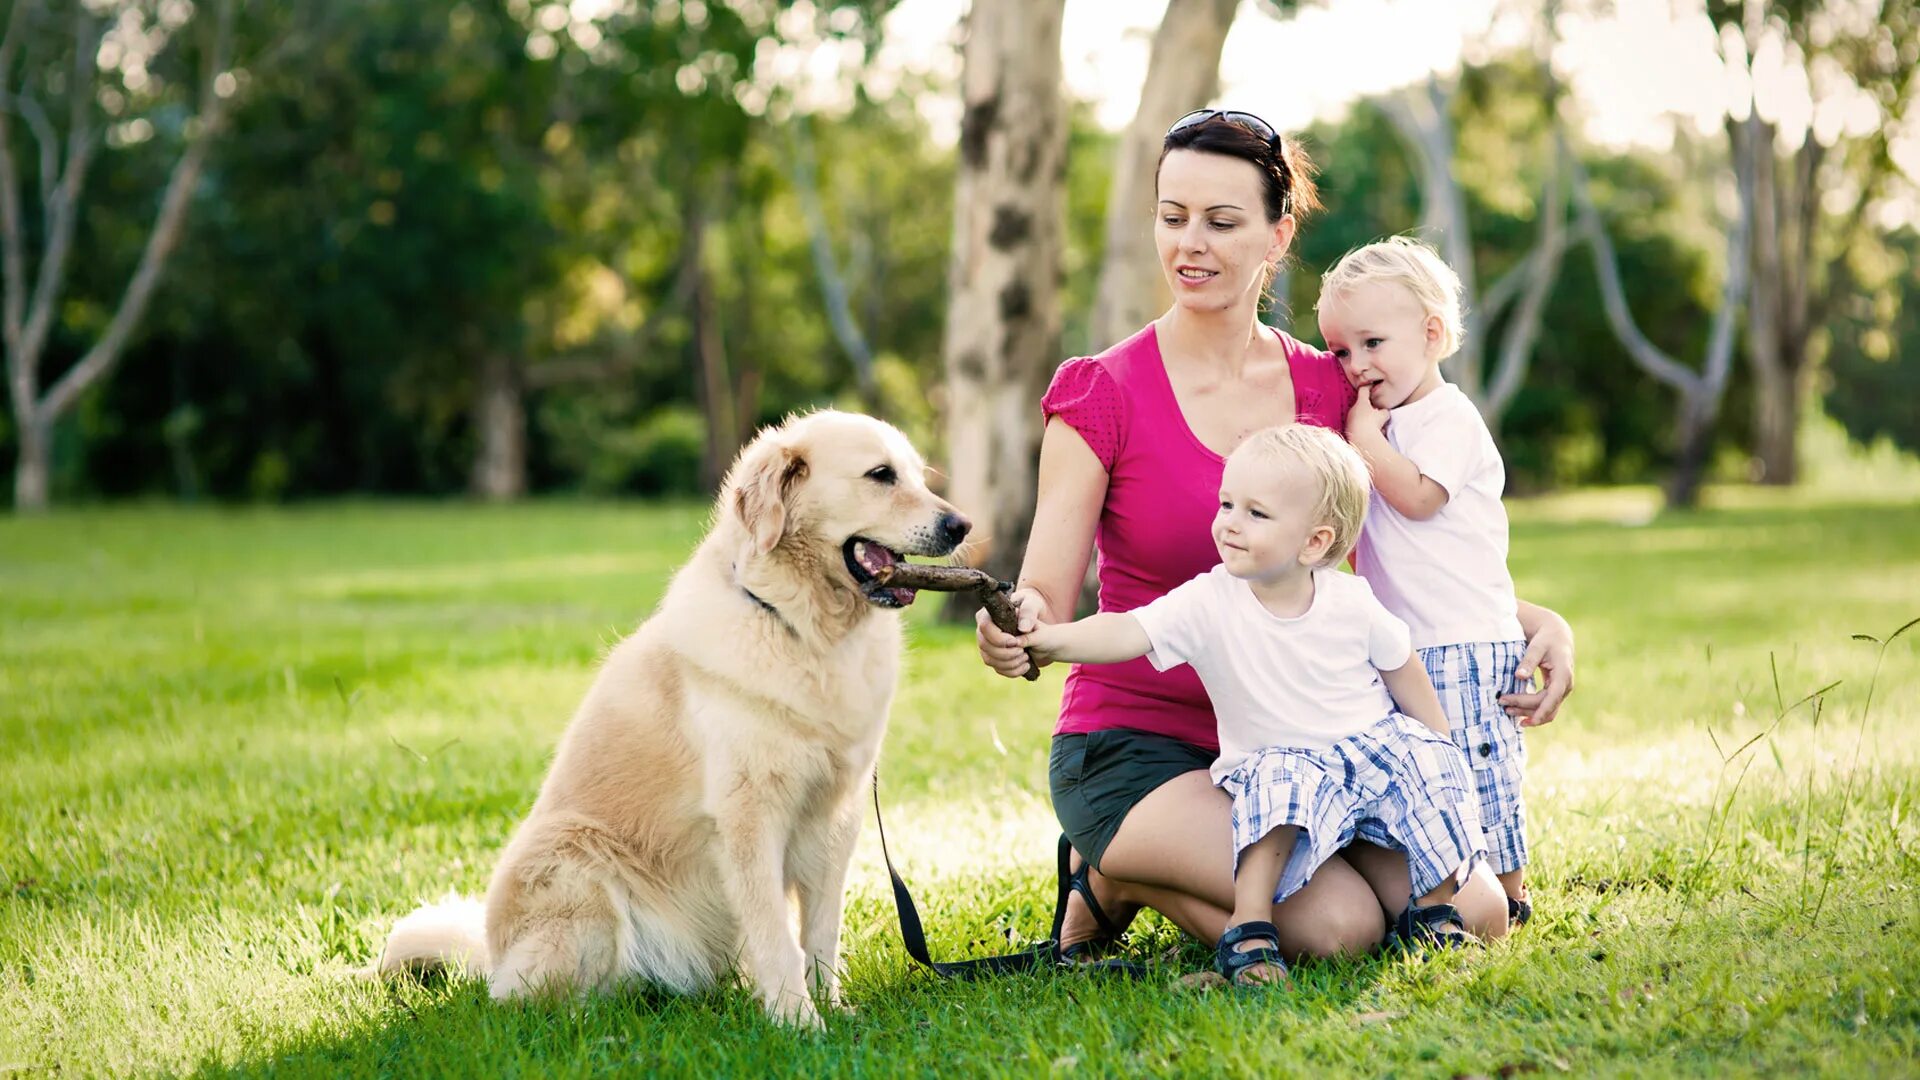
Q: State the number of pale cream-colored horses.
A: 0